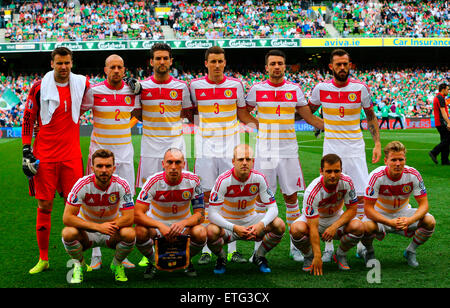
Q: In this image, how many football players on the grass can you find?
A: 11